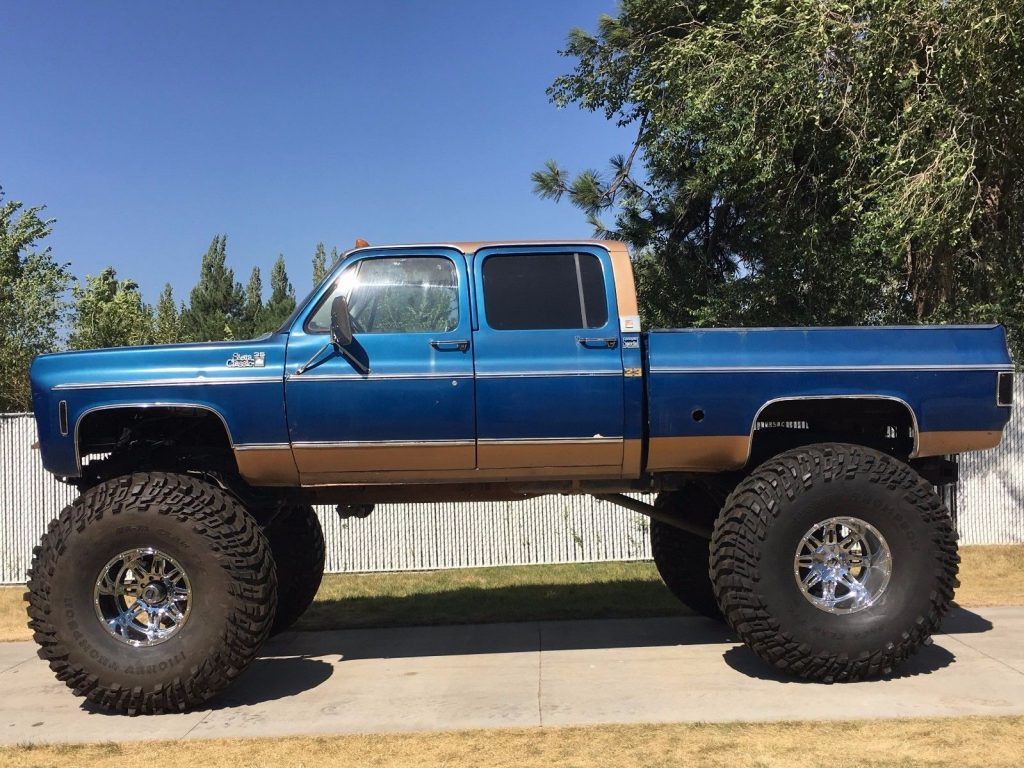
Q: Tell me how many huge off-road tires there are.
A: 4